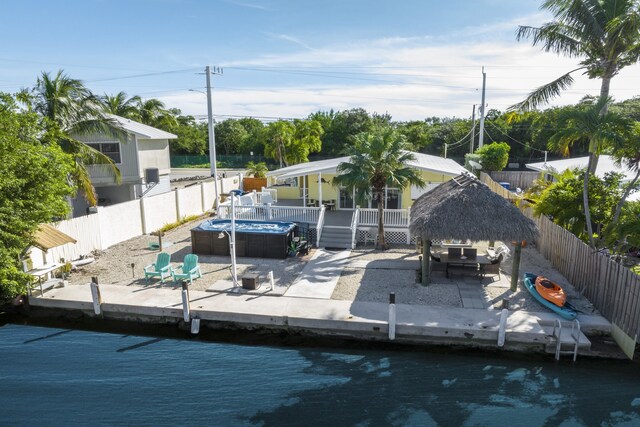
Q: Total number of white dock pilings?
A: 4